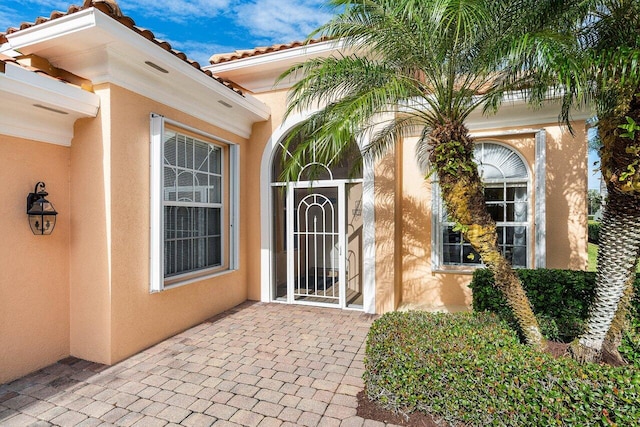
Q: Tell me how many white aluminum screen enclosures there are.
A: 1